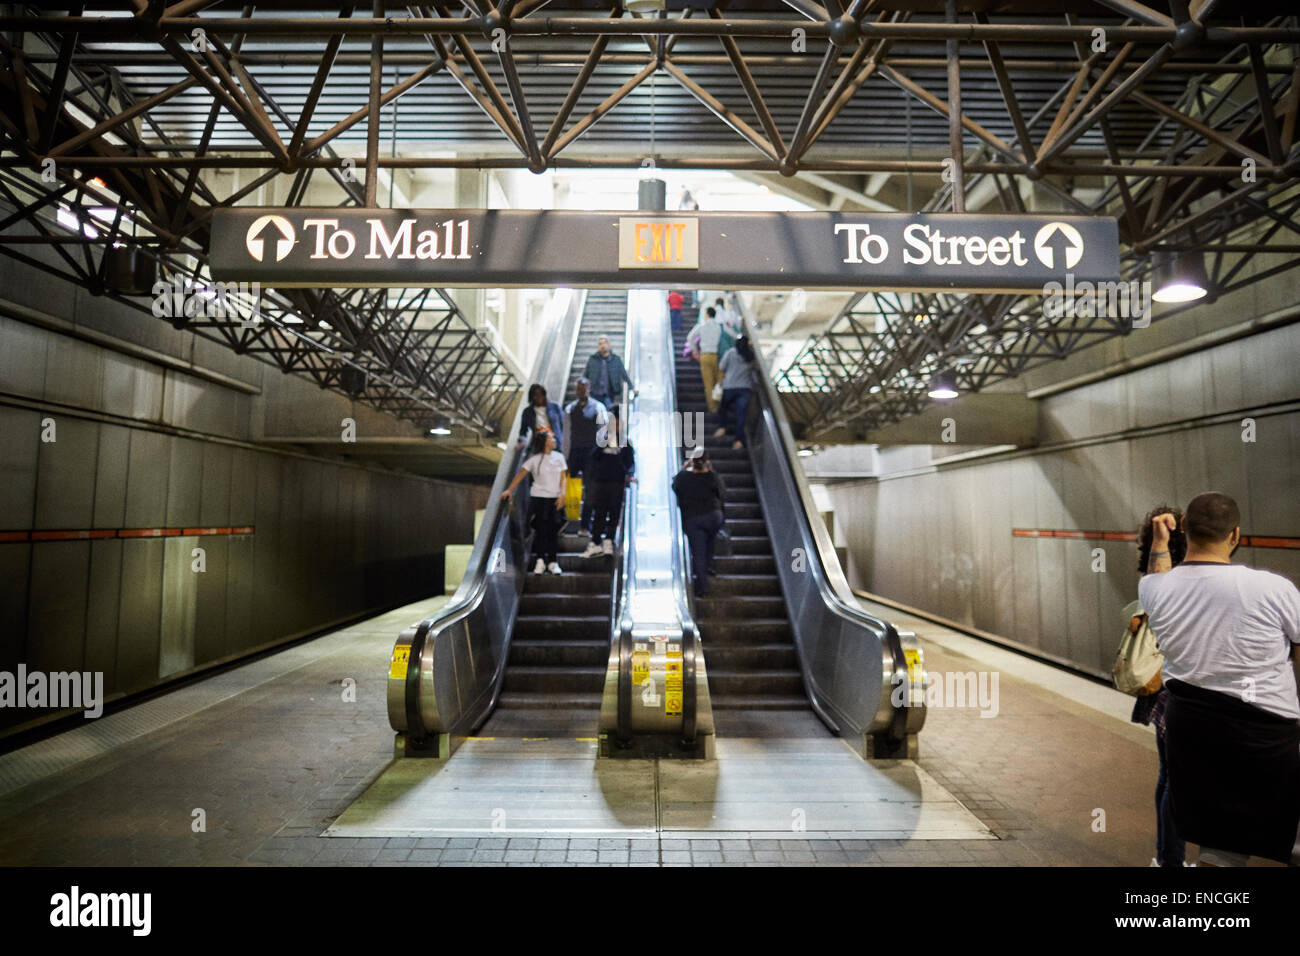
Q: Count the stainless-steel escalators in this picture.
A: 2